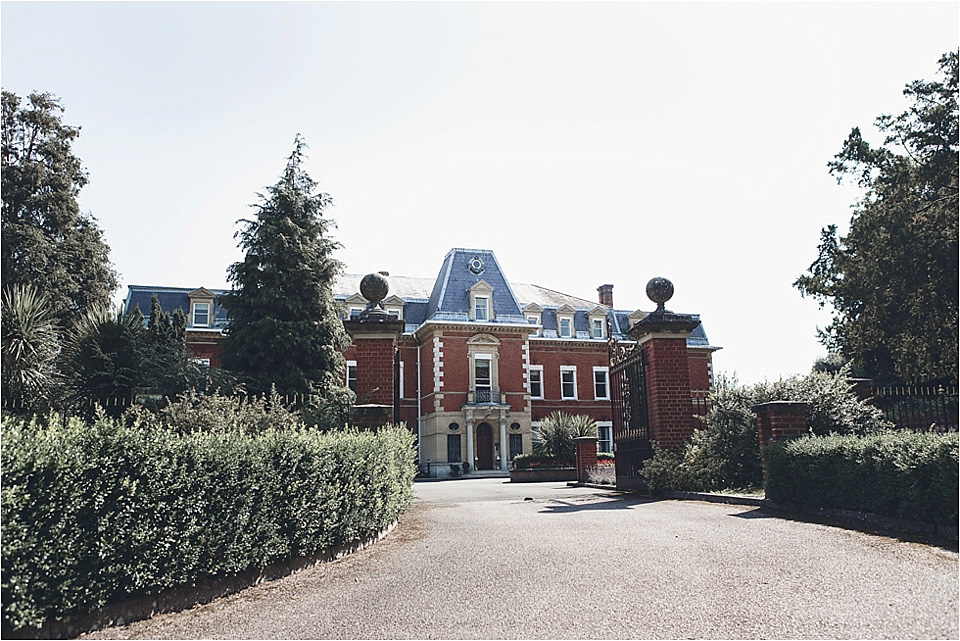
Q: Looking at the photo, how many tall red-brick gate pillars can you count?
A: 2